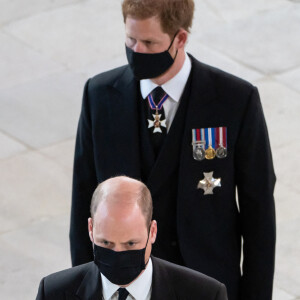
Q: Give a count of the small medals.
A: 3